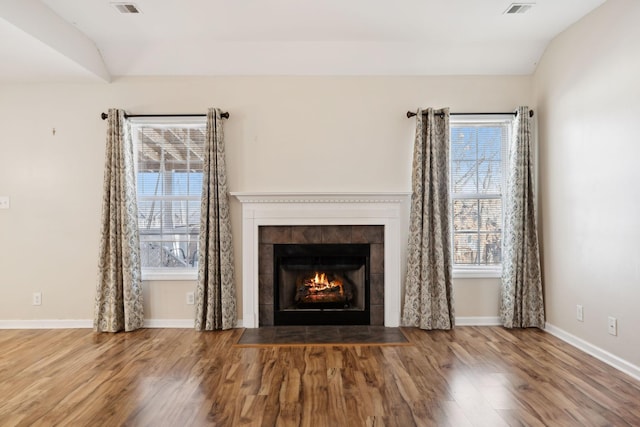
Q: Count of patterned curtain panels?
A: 4